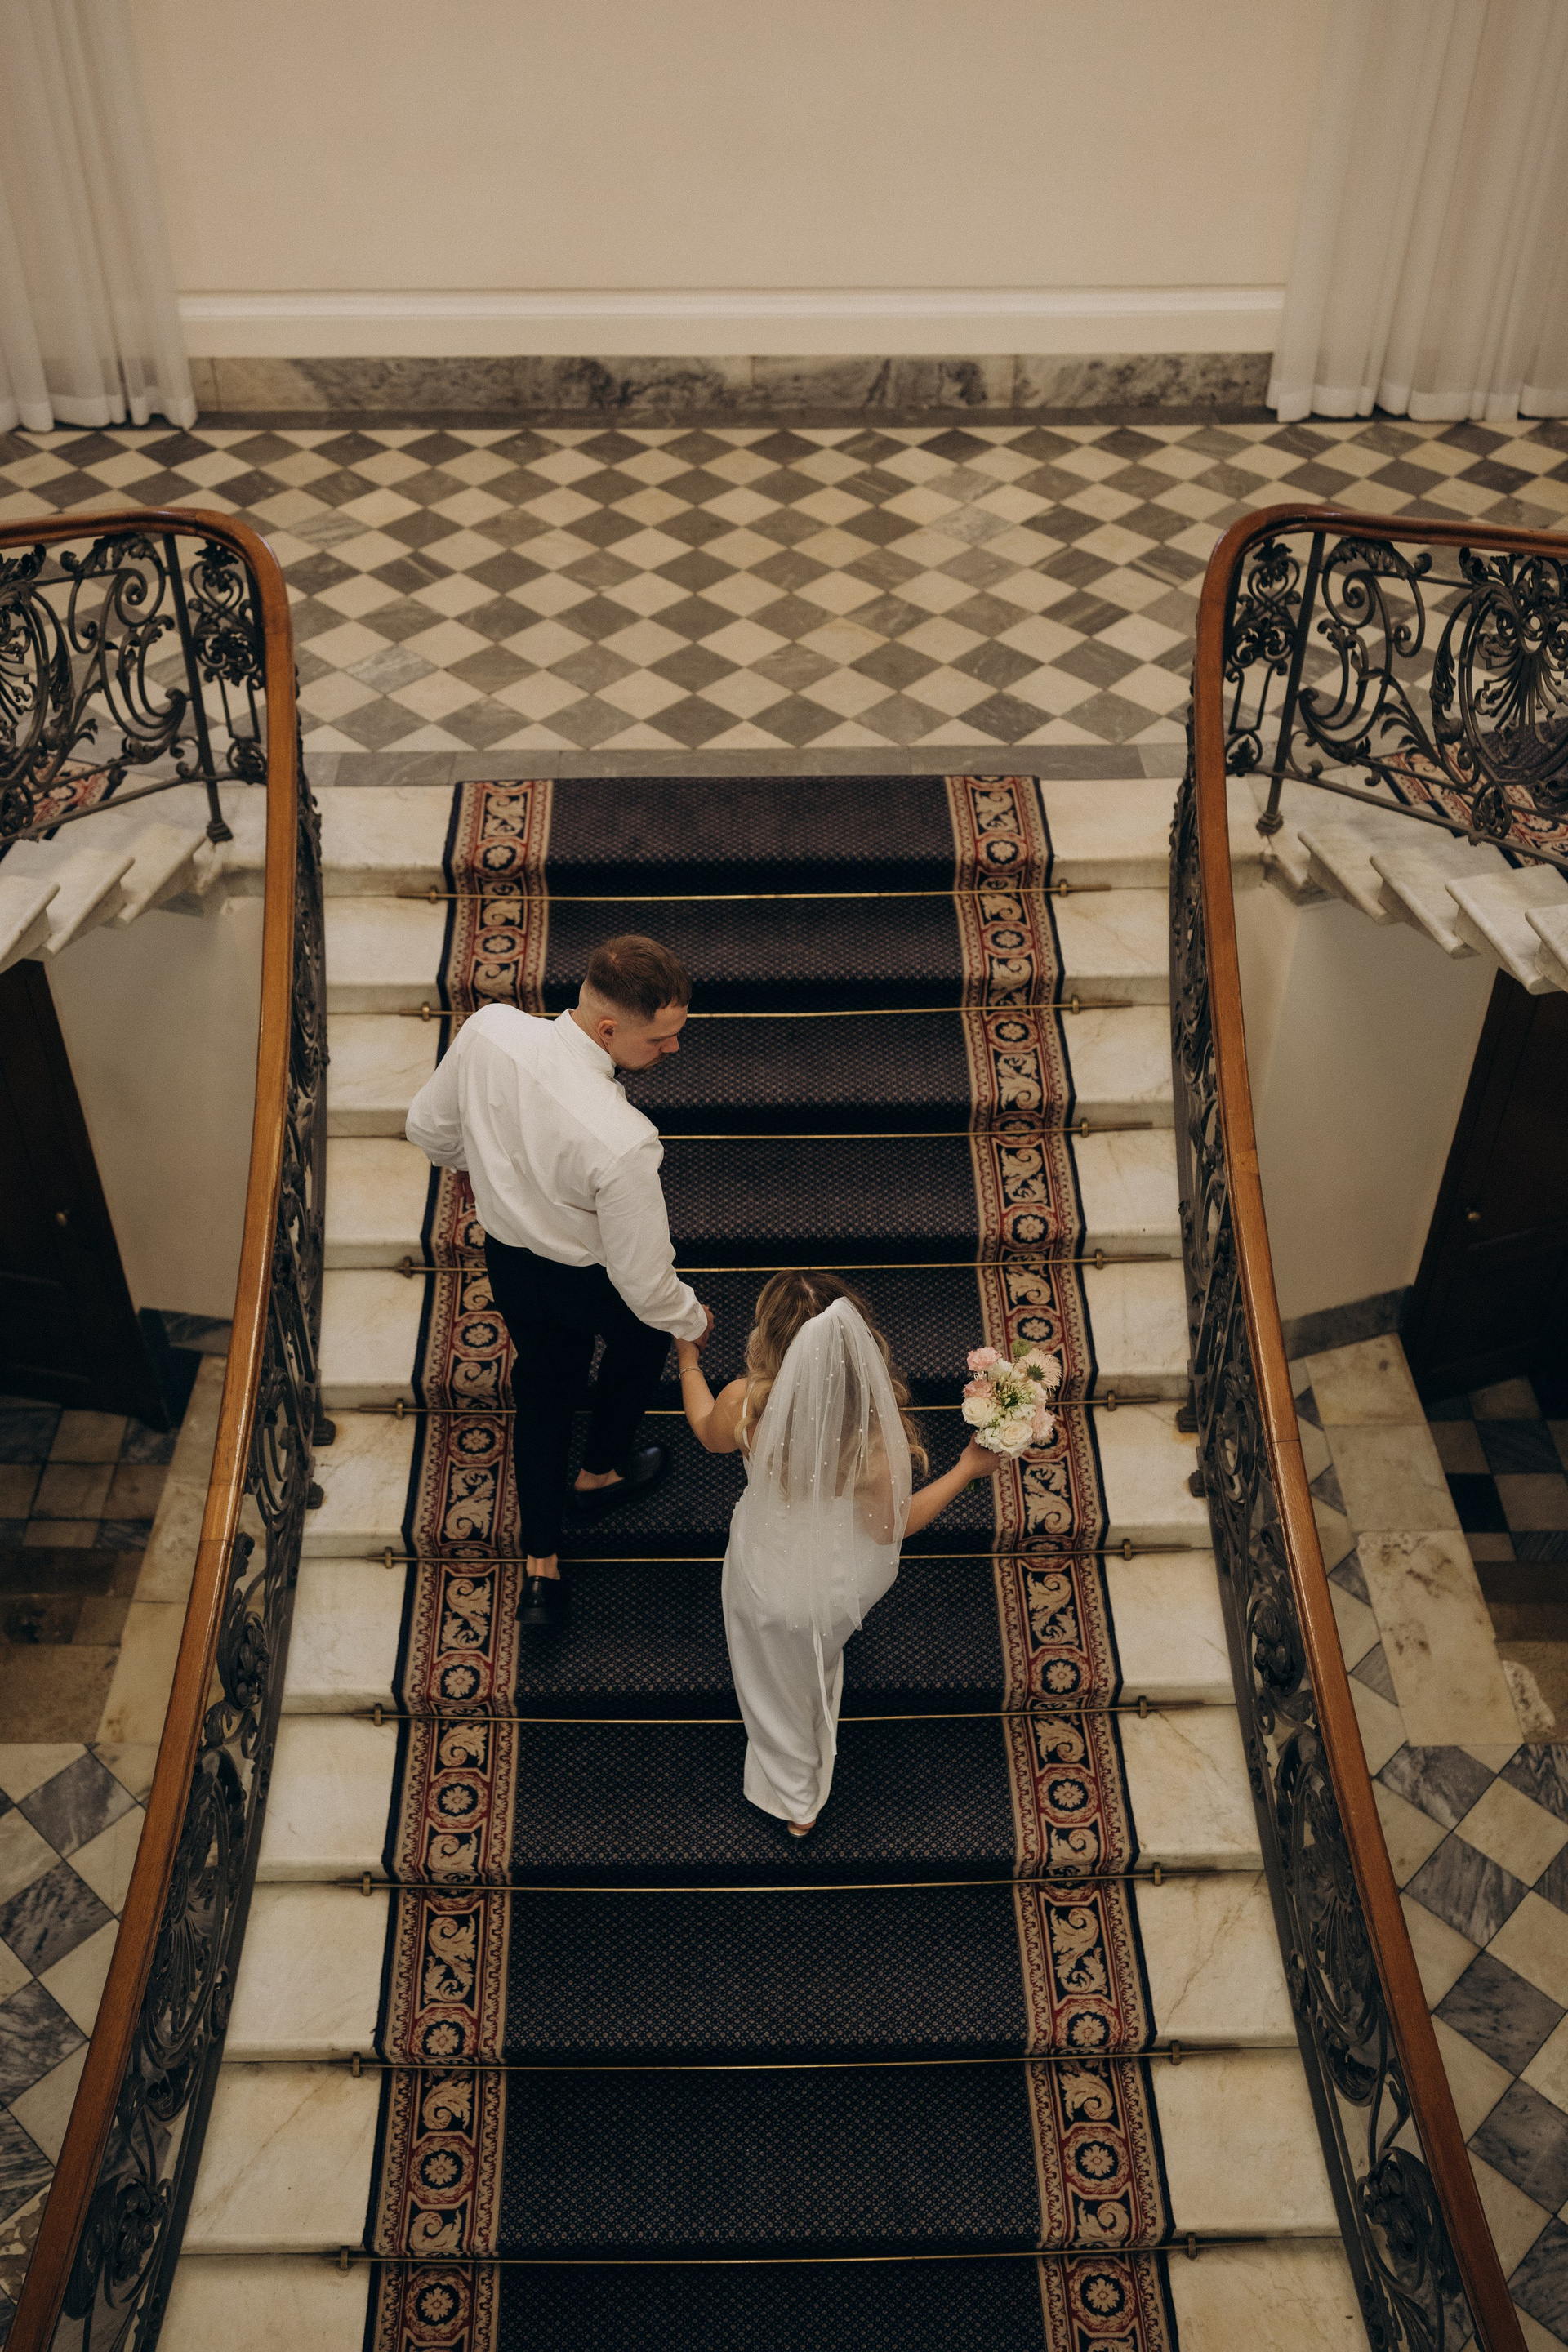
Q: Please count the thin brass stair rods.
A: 10